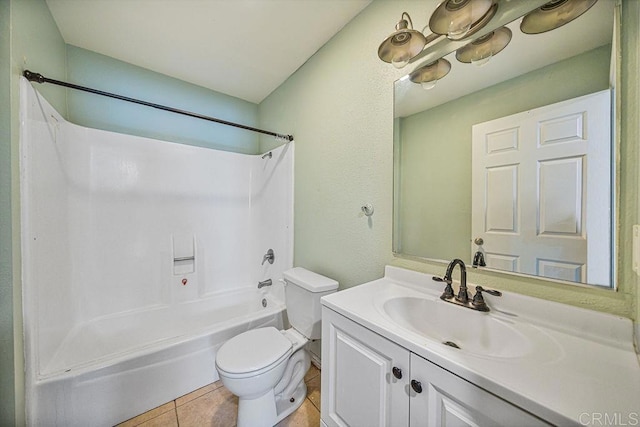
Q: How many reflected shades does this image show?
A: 3